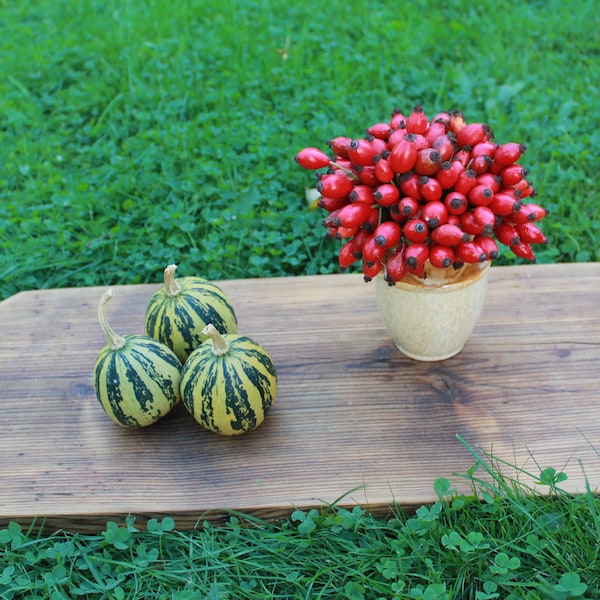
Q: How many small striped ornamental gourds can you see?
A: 3